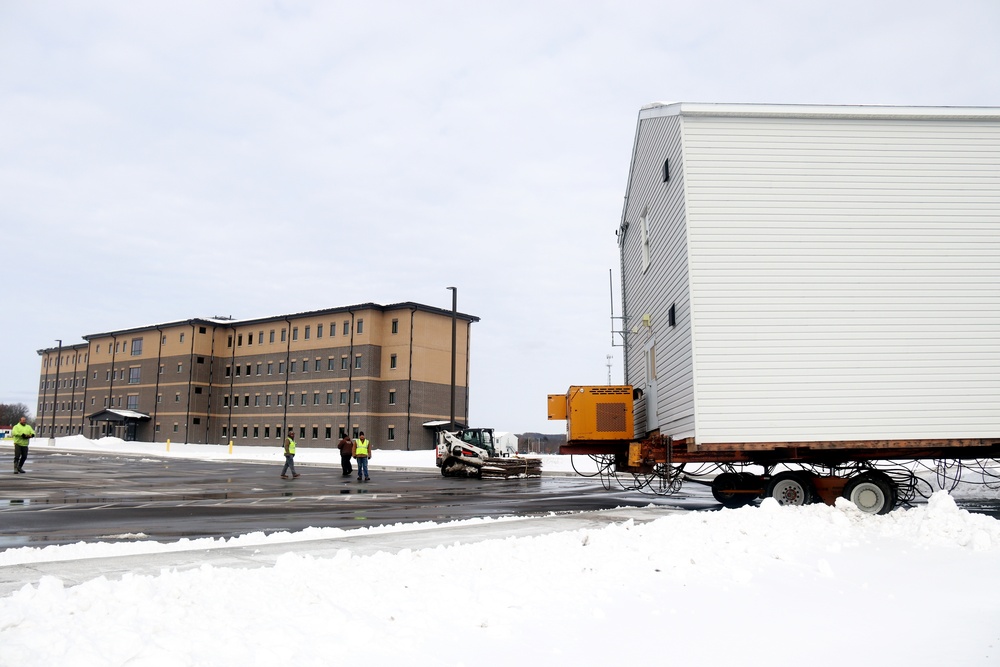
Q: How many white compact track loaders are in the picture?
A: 1